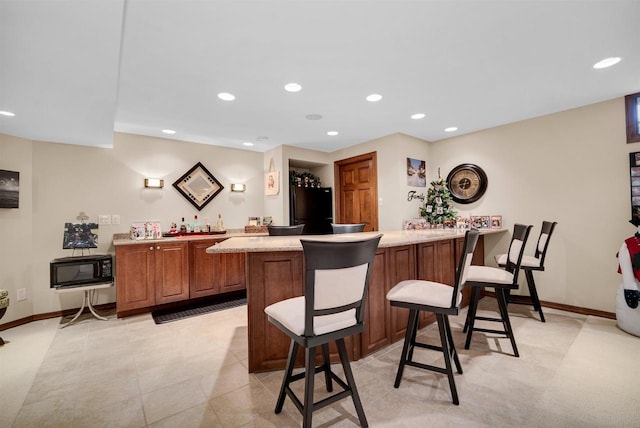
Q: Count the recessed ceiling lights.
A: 10